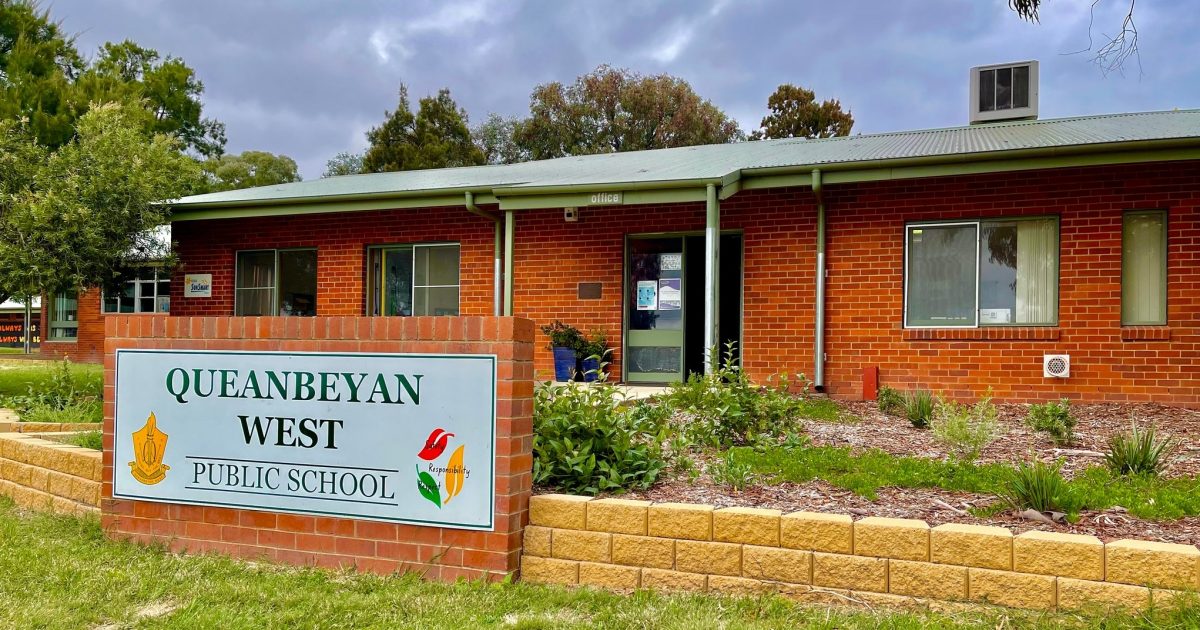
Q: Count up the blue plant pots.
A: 2